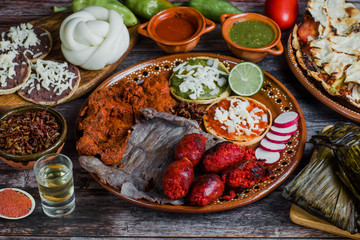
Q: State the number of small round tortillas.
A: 5